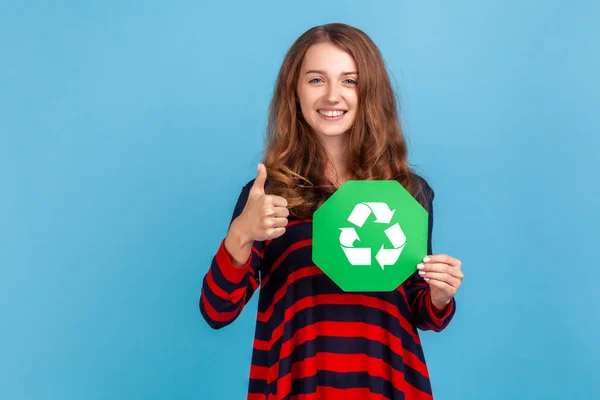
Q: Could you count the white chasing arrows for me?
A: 3